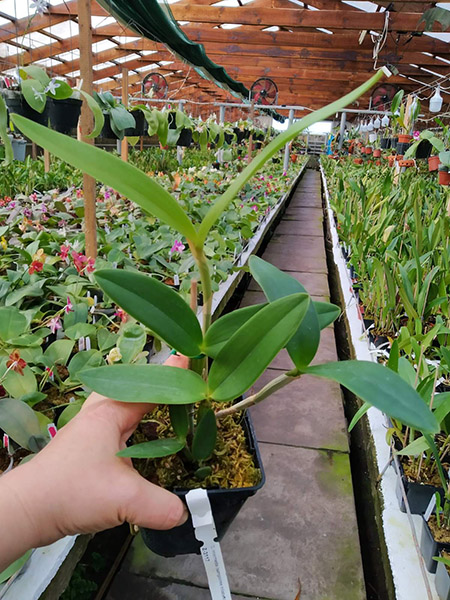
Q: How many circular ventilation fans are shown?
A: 3